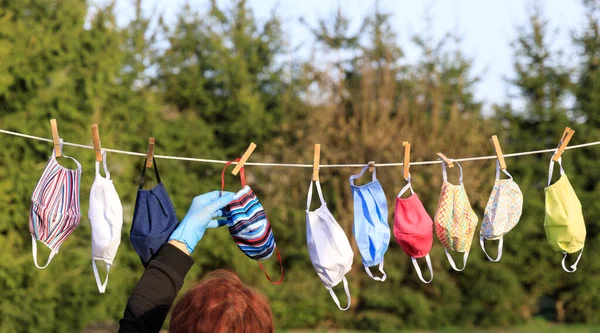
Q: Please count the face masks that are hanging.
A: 10